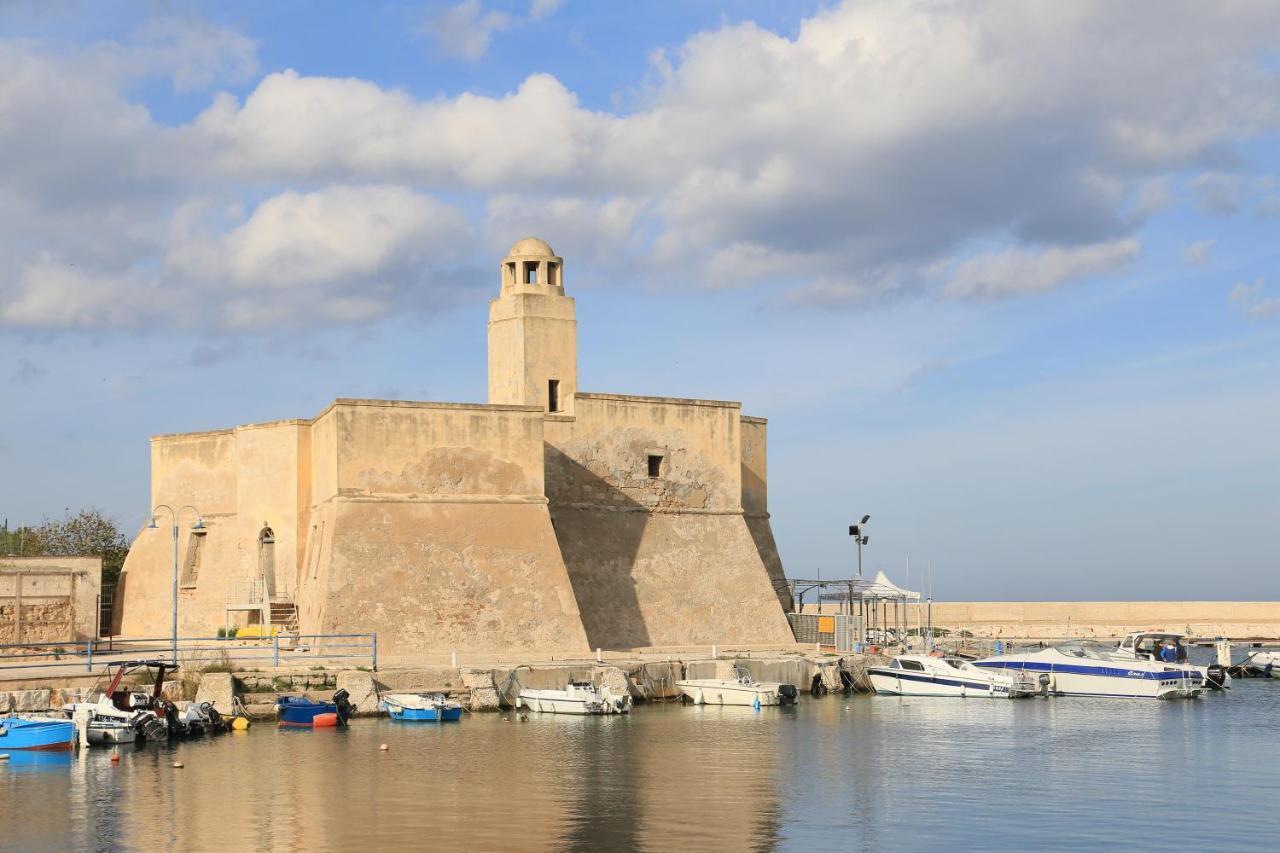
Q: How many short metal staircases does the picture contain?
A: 1